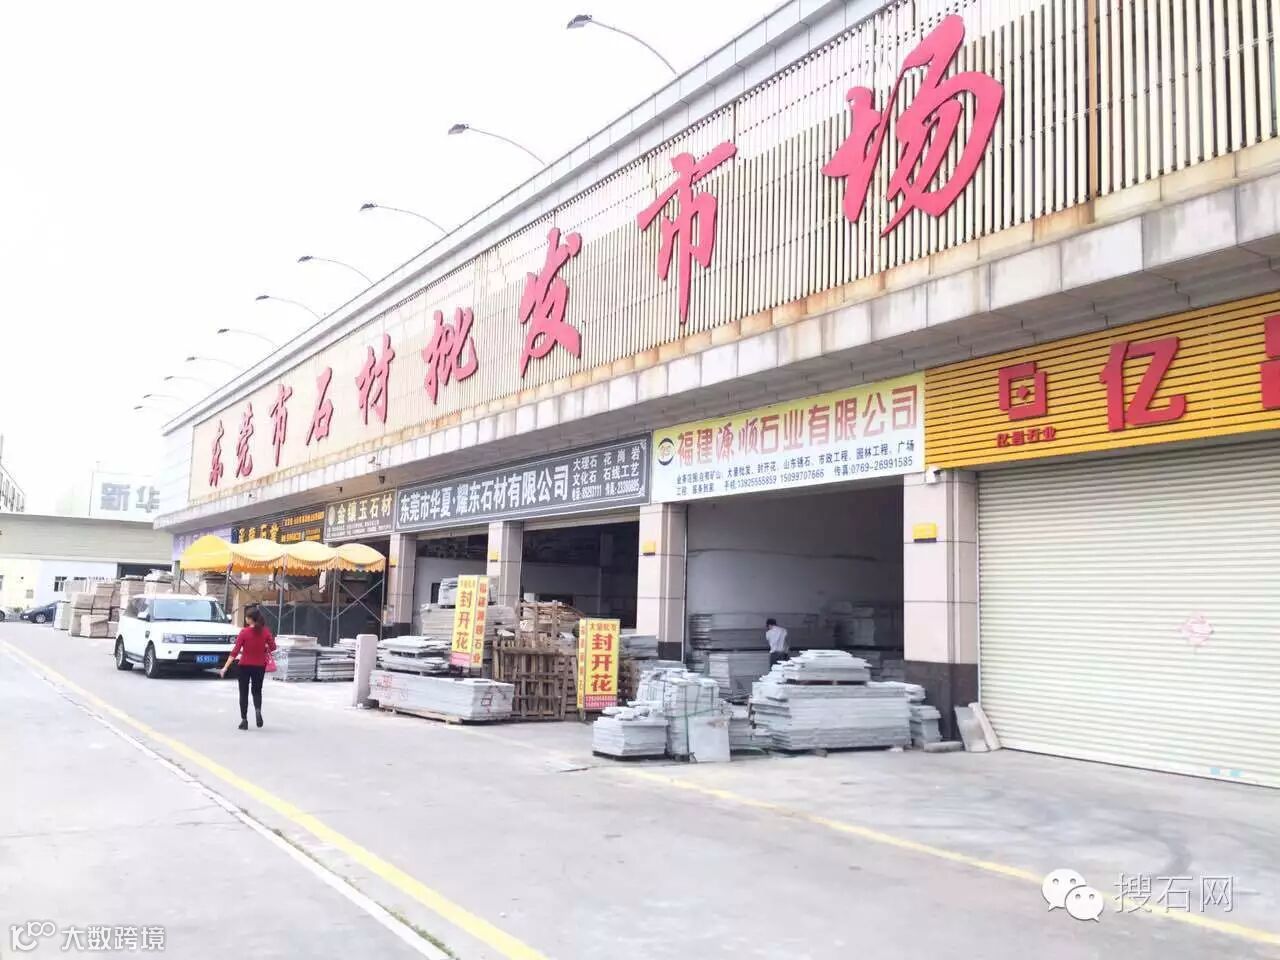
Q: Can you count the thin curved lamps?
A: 10